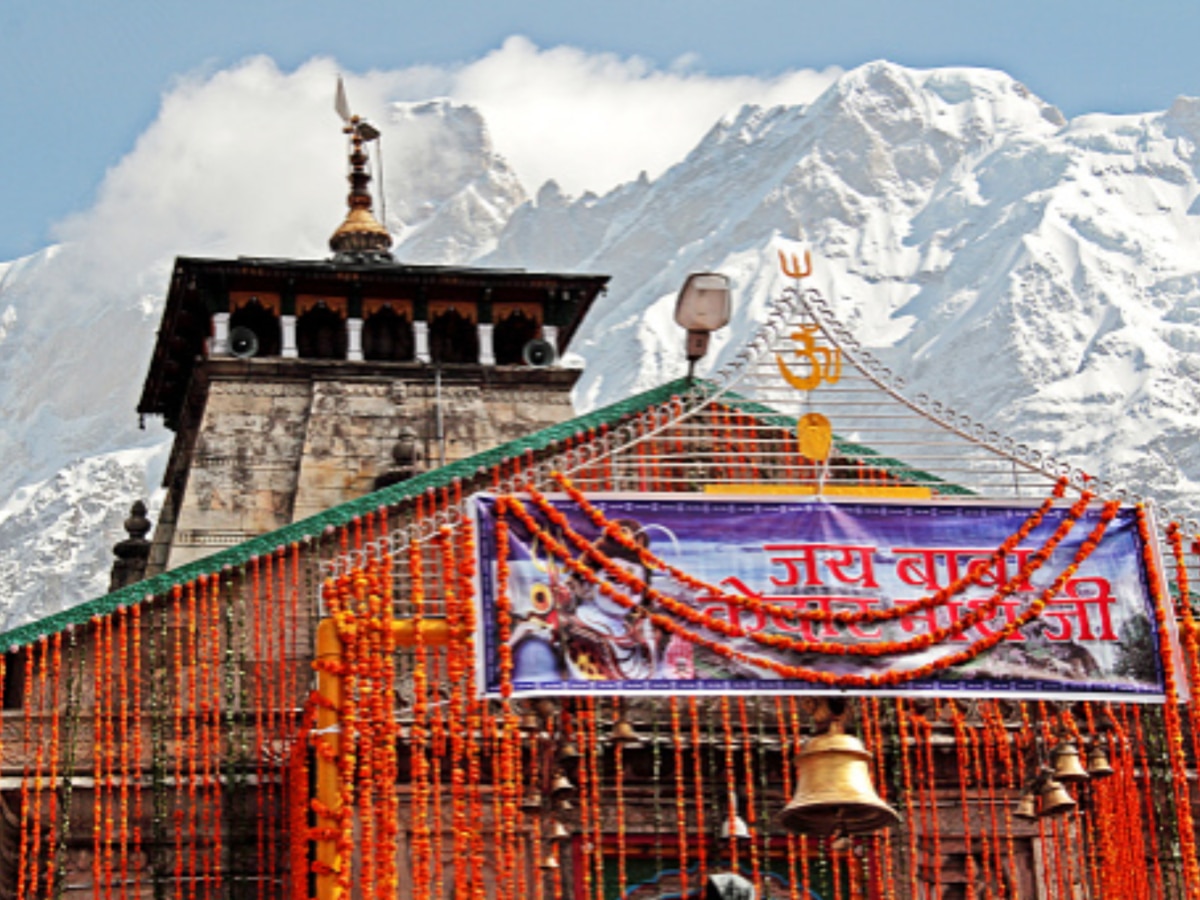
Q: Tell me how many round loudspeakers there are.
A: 2